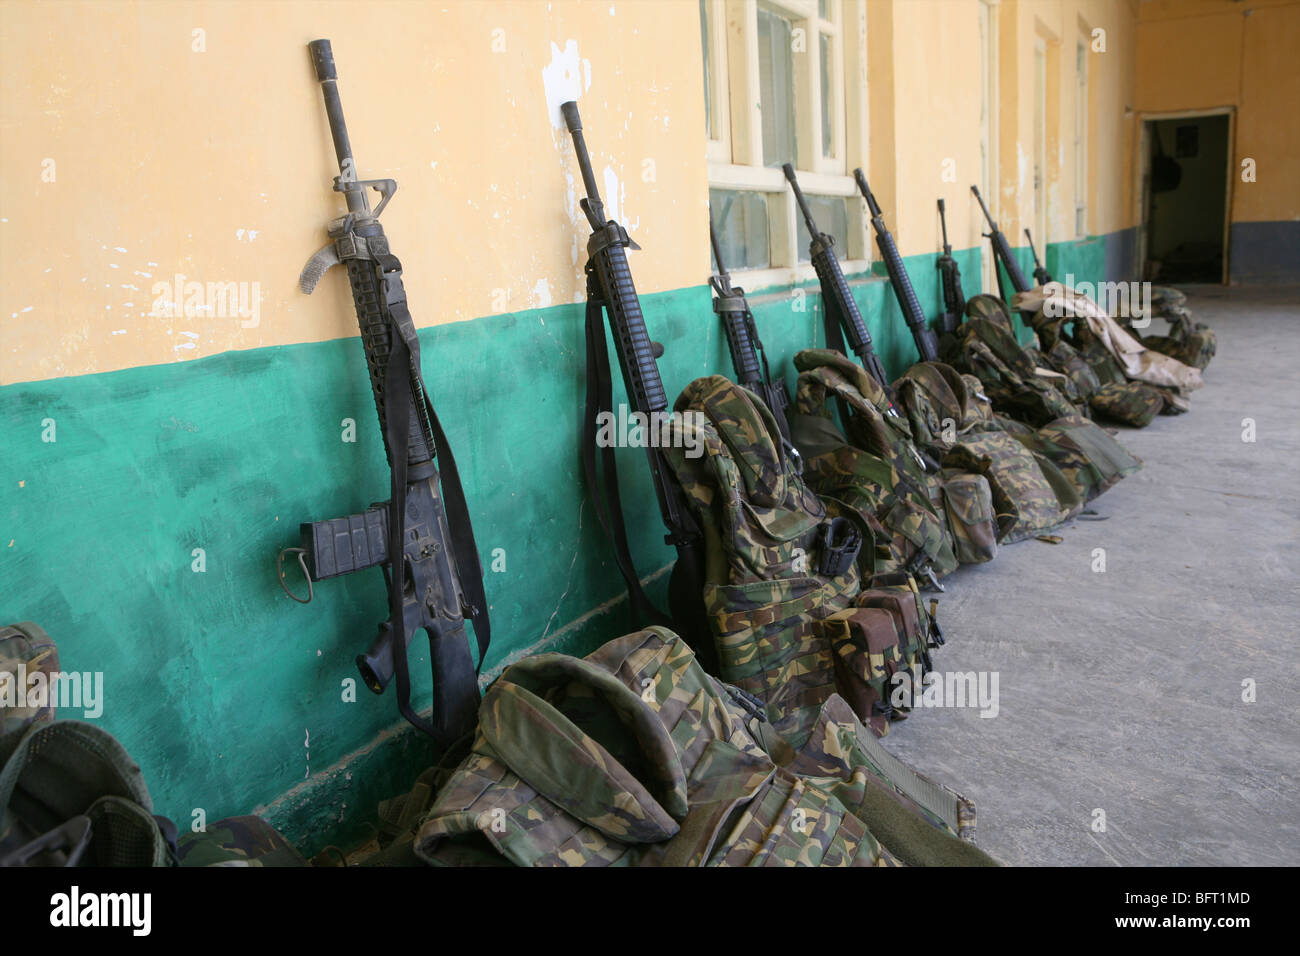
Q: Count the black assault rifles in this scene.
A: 8